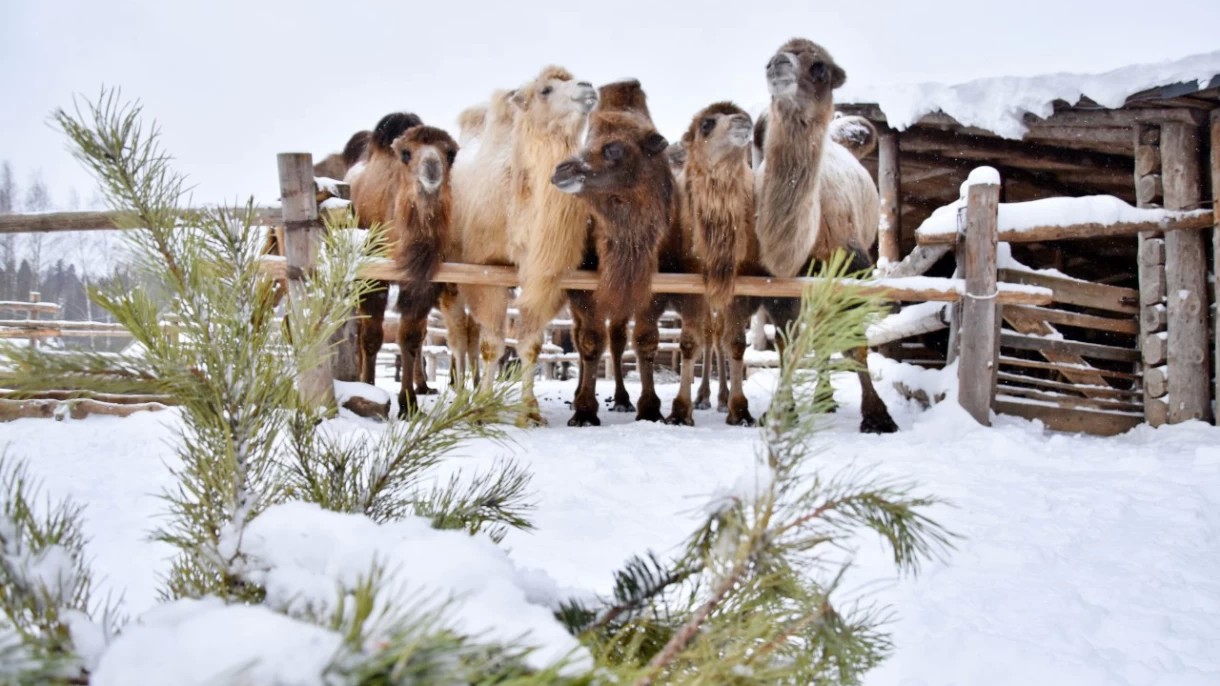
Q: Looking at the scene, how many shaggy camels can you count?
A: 5